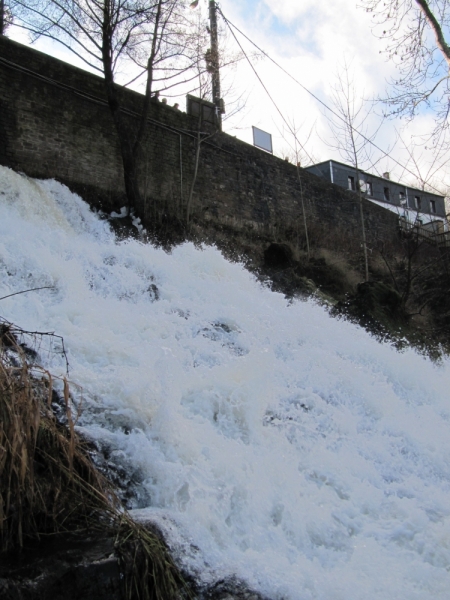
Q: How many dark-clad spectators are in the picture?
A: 3